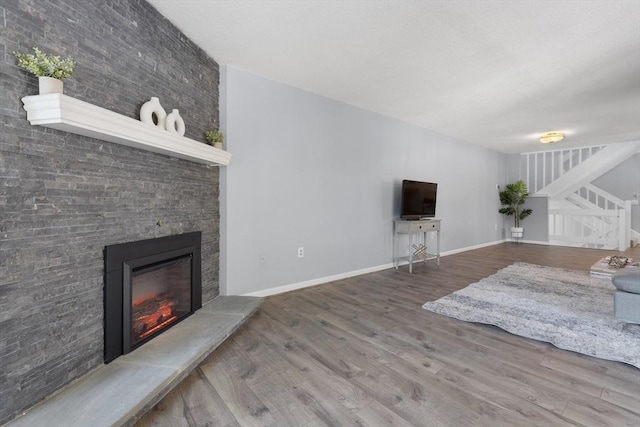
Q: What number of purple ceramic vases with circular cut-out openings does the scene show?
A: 0